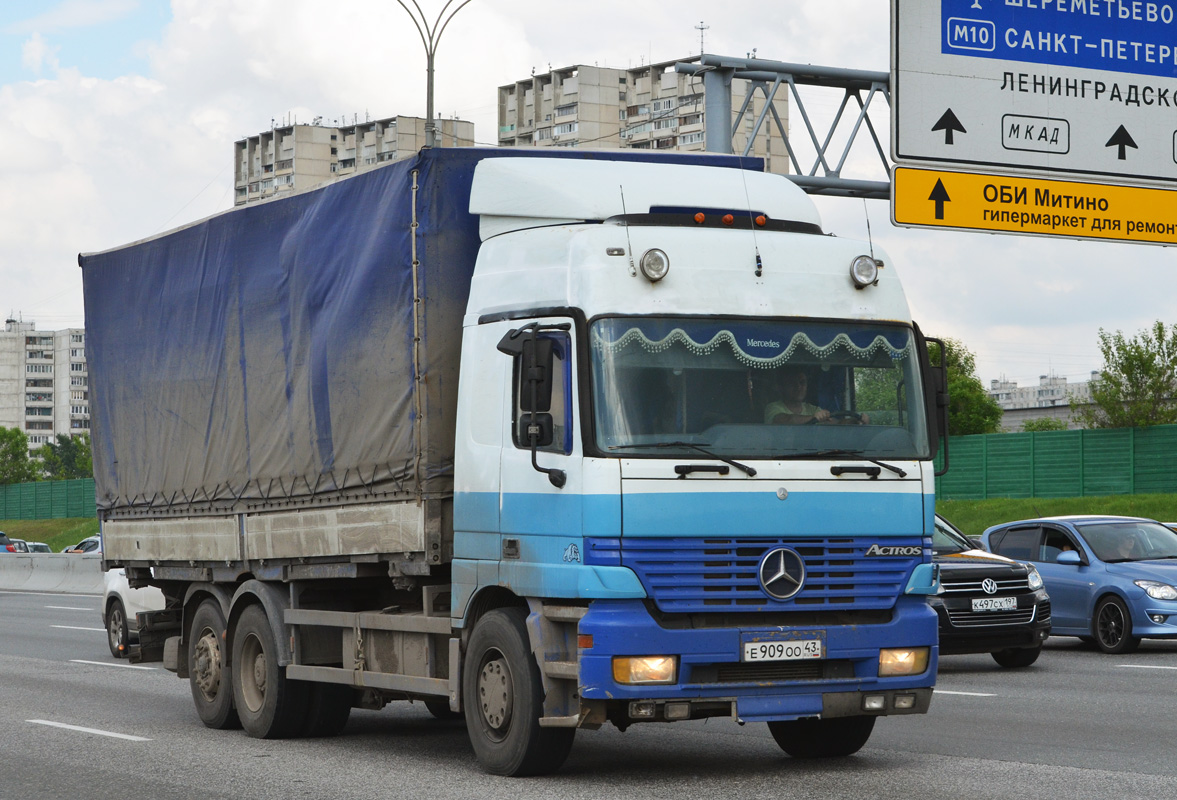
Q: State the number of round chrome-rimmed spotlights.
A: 2